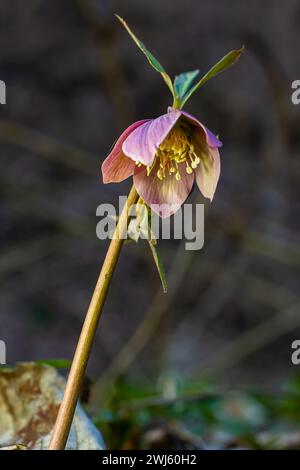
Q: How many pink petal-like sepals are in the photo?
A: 5